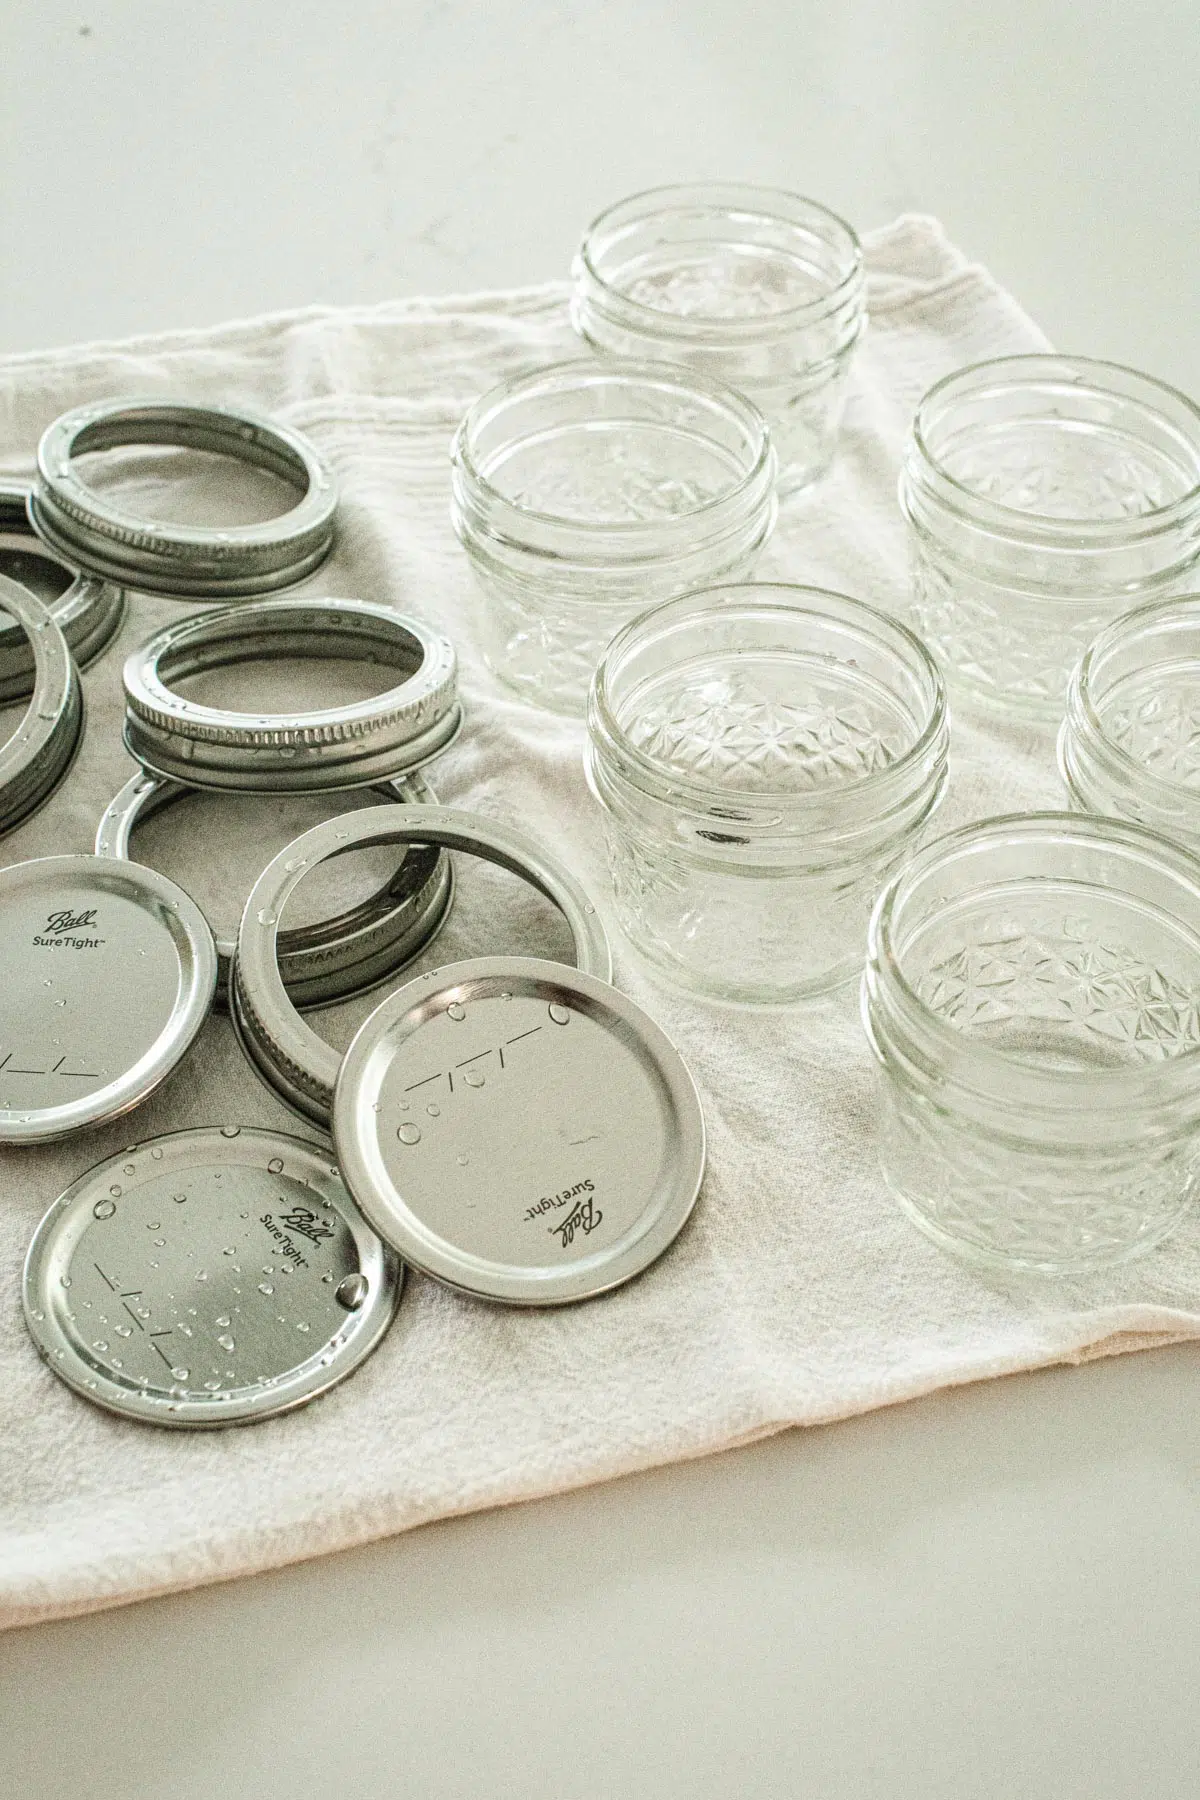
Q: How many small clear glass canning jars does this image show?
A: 6